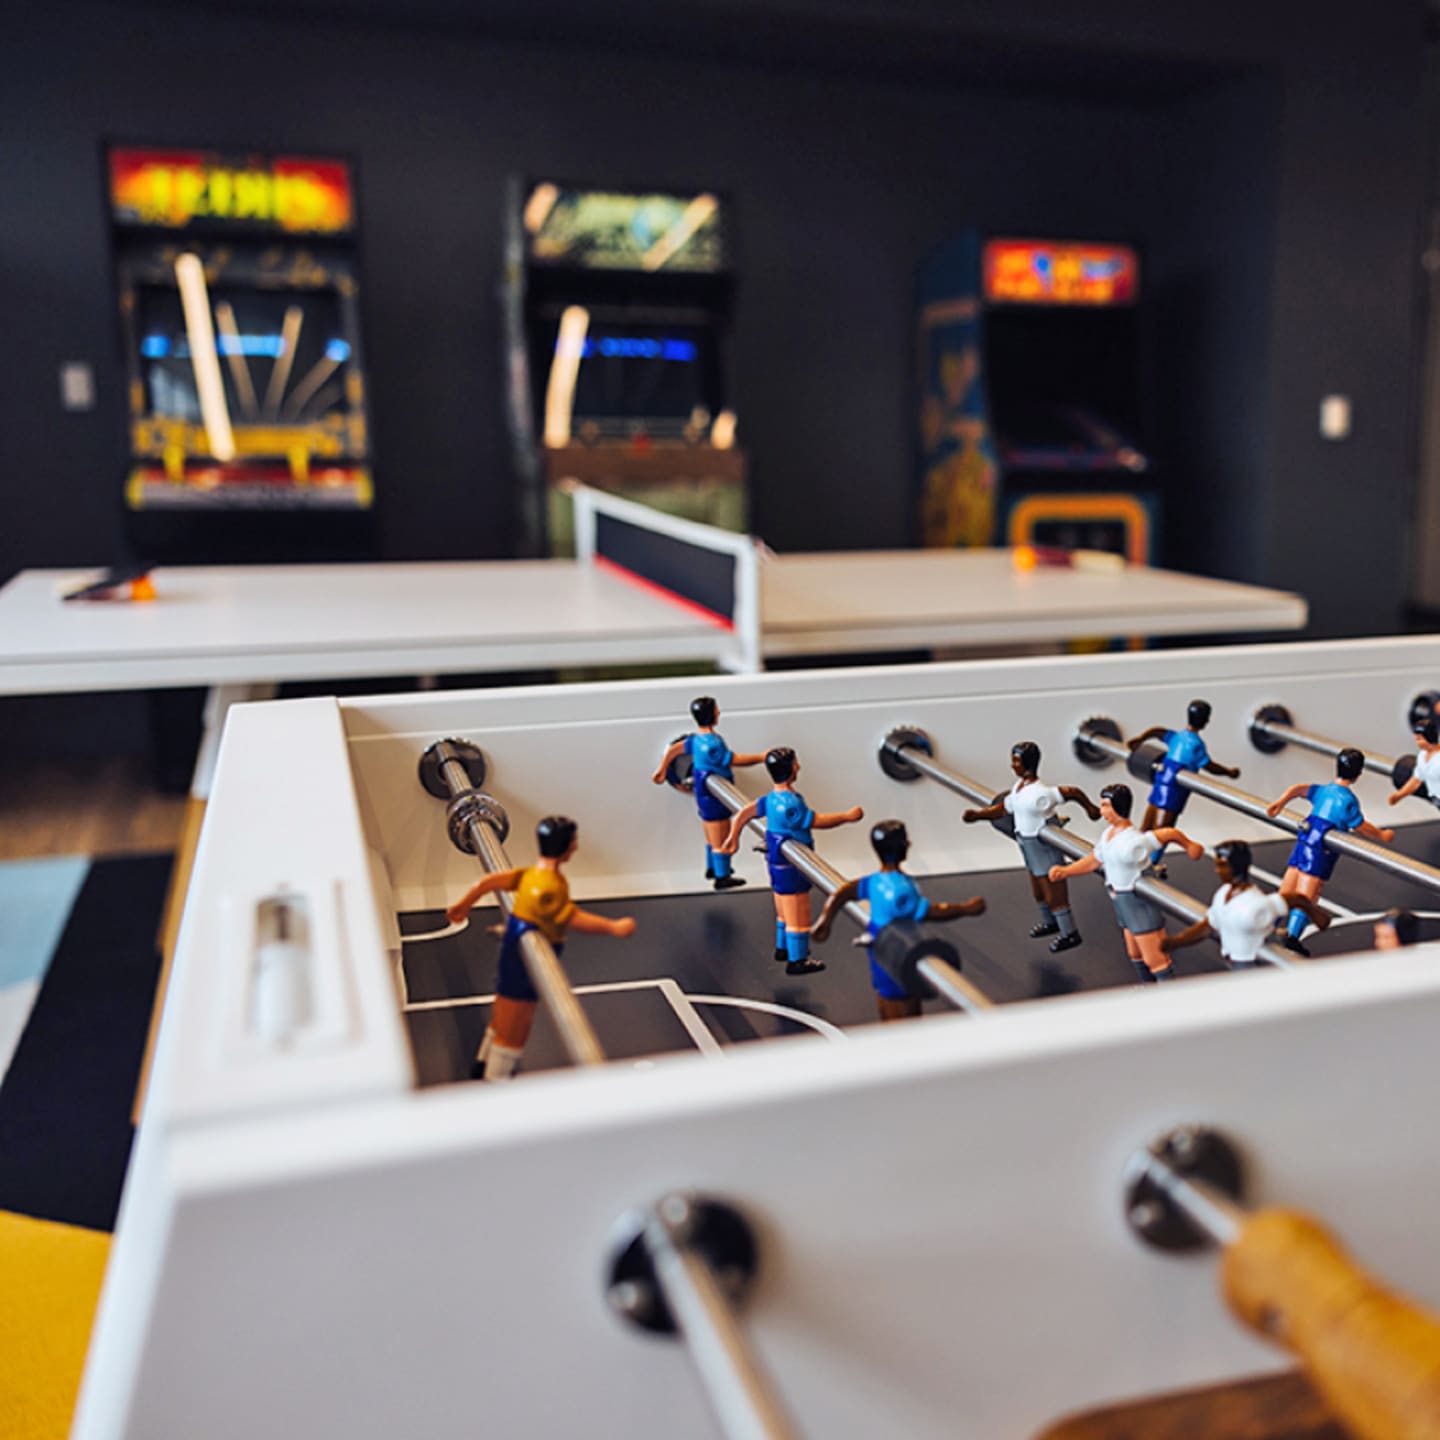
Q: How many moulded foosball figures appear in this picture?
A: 11